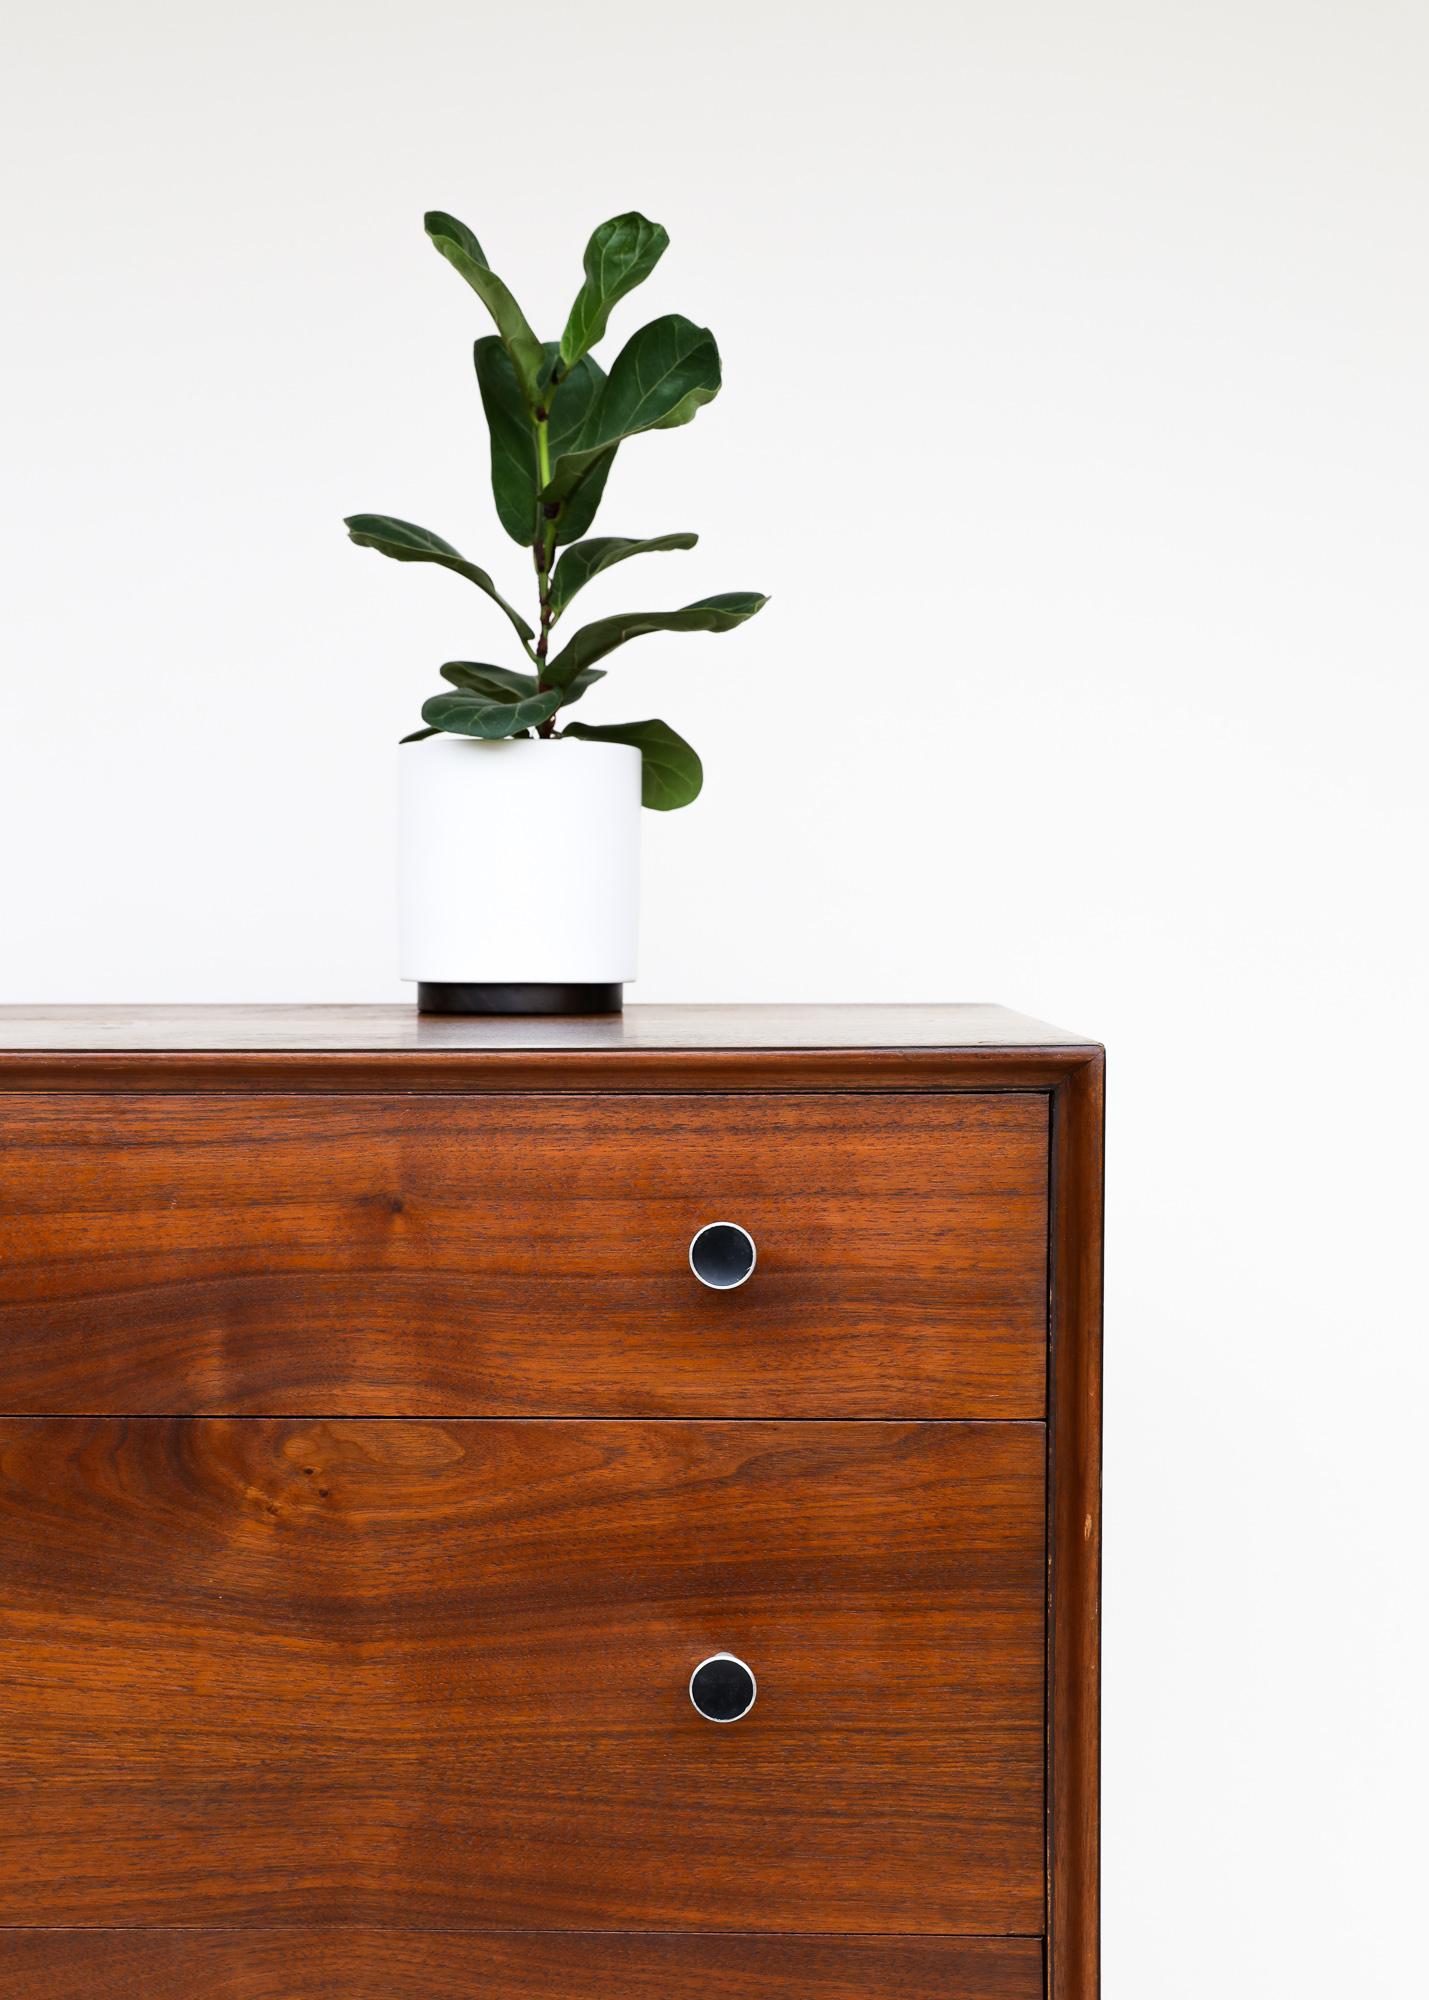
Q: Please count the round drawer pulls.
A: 2